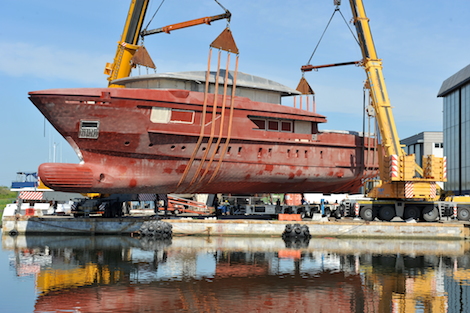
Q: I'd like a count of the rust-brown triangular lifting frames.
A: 3